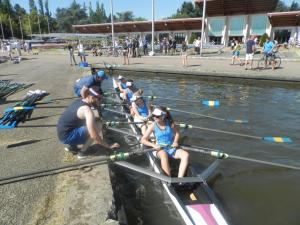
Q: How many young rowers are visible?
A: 4